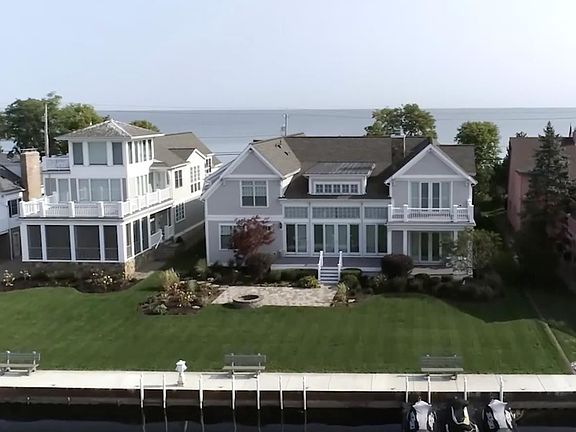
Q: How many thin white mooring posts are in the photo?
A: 11